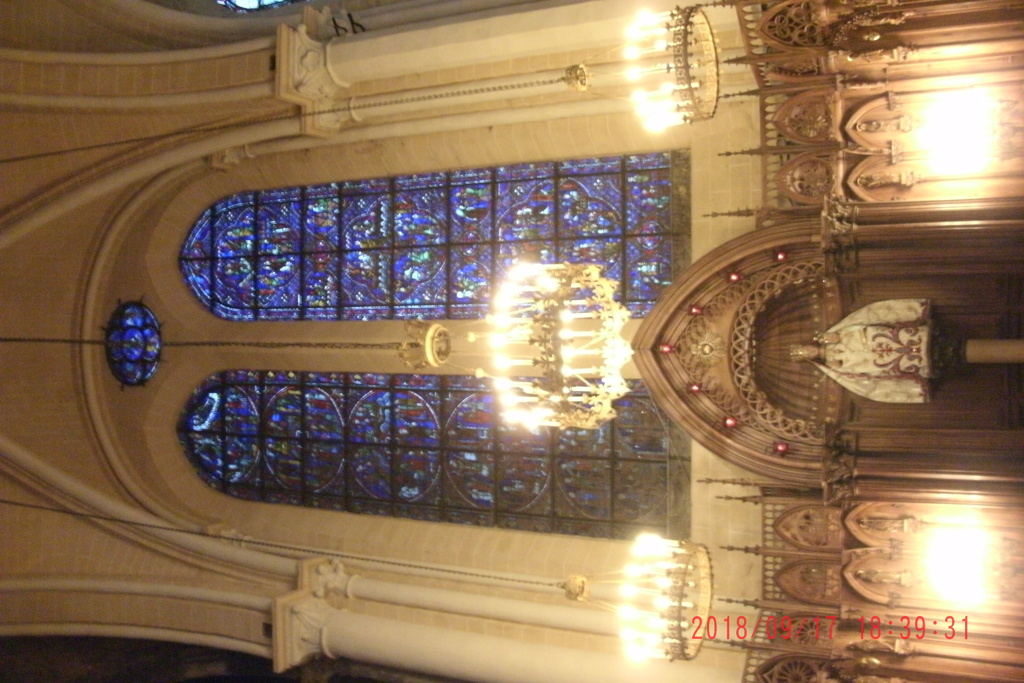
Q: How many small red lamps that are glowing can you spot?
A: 7